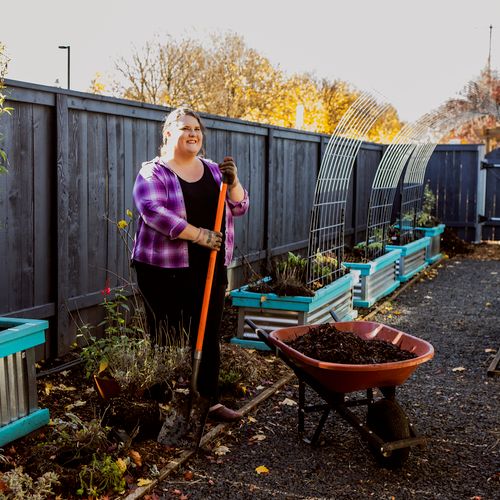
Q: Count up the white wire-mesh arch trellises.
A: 3